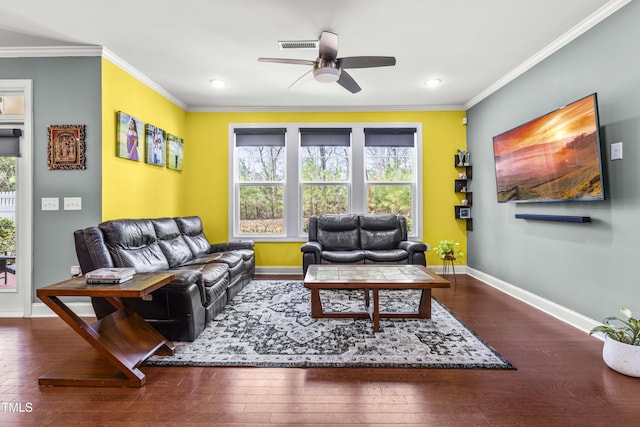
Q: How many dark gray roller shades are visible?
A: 4